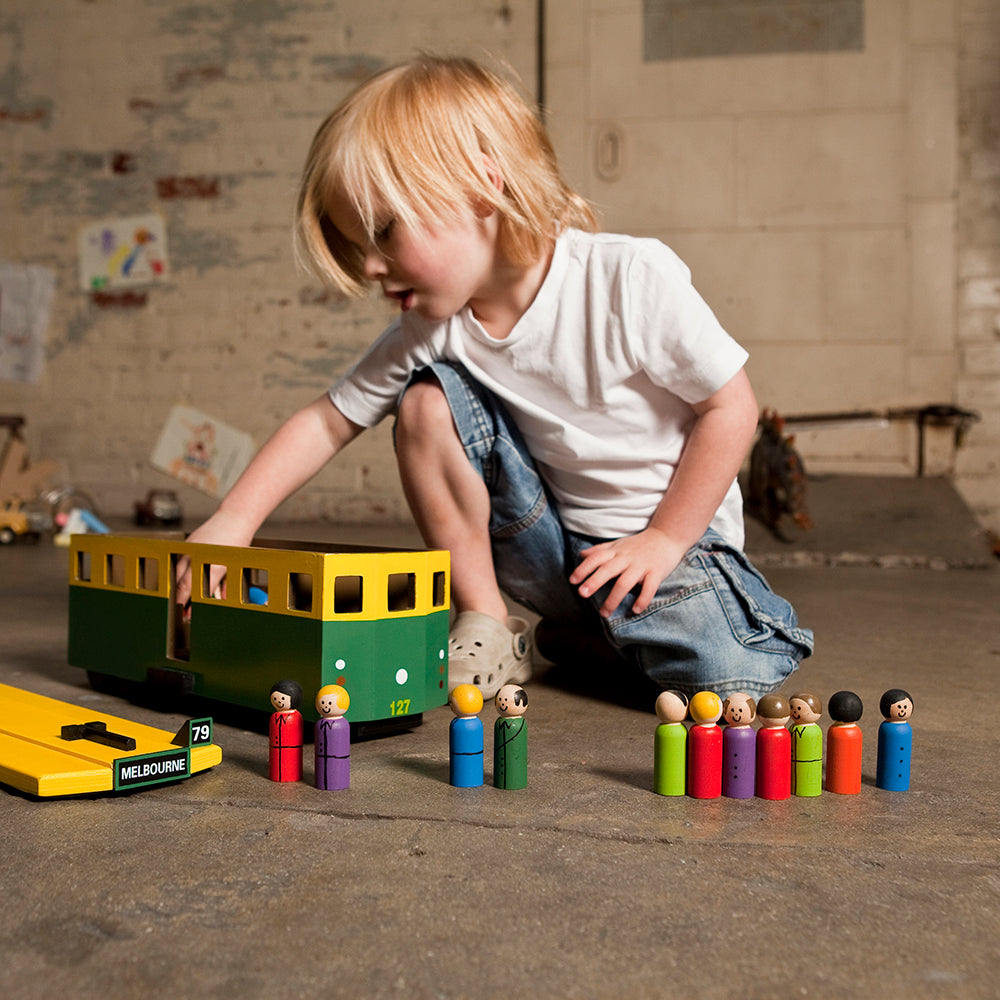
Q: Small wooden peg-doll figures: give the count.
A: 11